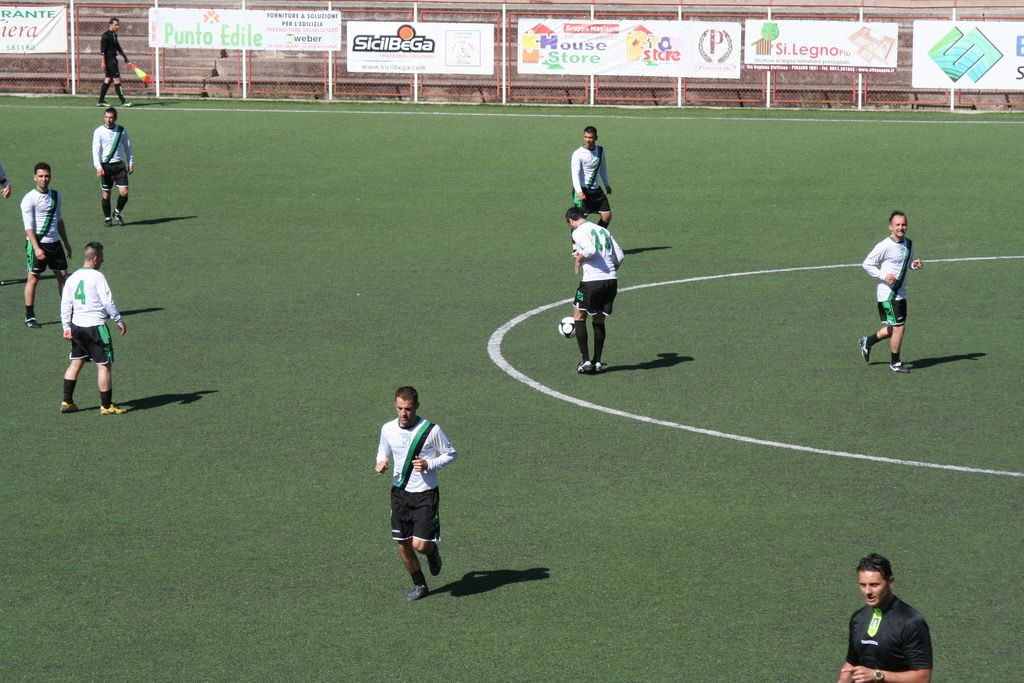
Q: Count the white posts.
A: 11